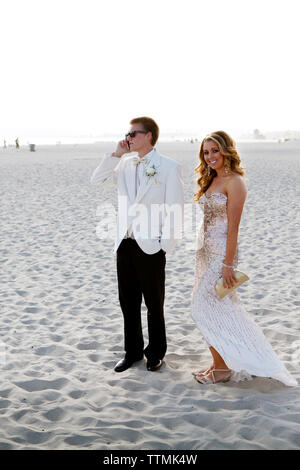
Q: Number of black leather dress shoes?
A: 2